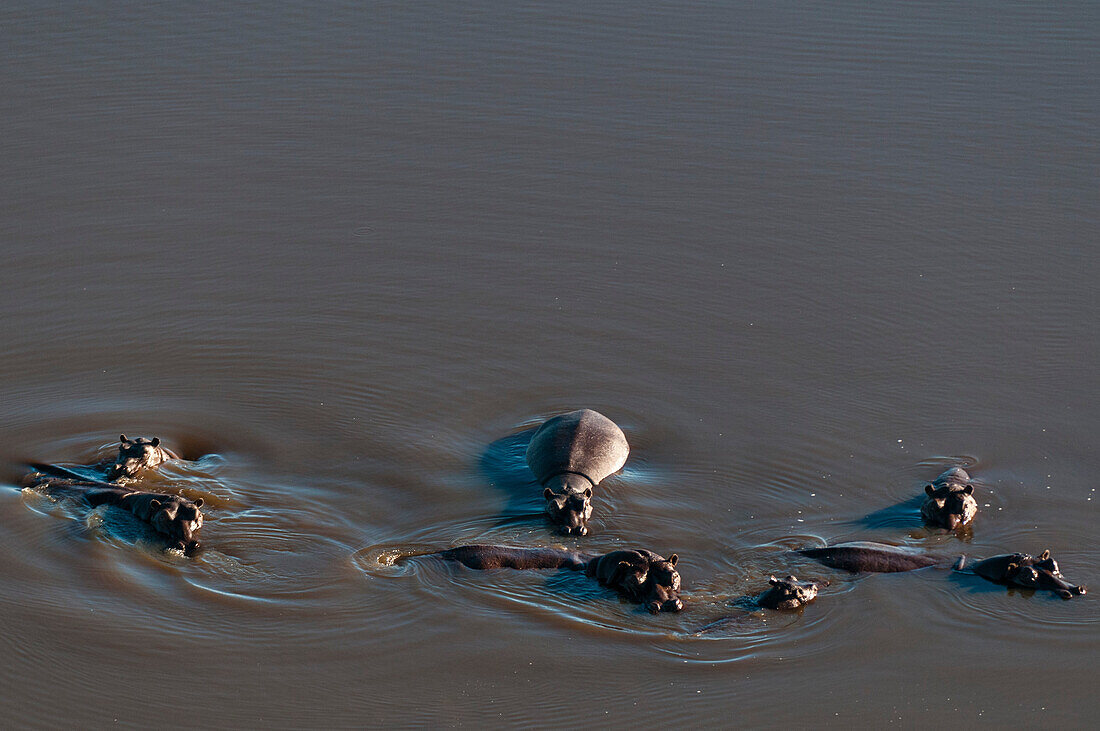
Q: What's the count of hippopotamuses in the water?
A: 7